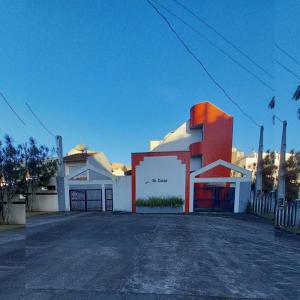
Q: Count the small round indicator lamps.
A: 0